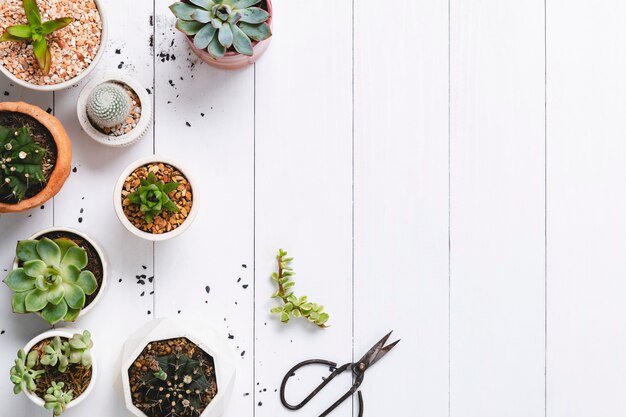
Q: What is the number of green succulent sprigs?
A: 1